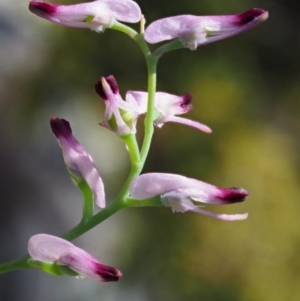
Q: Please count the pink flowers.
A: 7